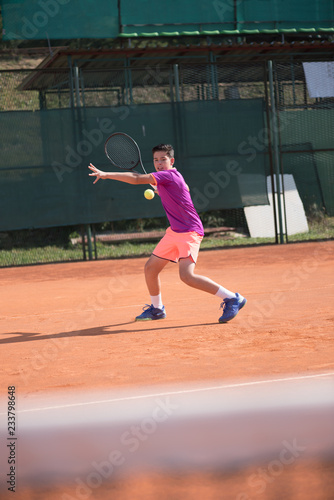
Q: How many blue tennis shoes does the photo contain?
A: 2